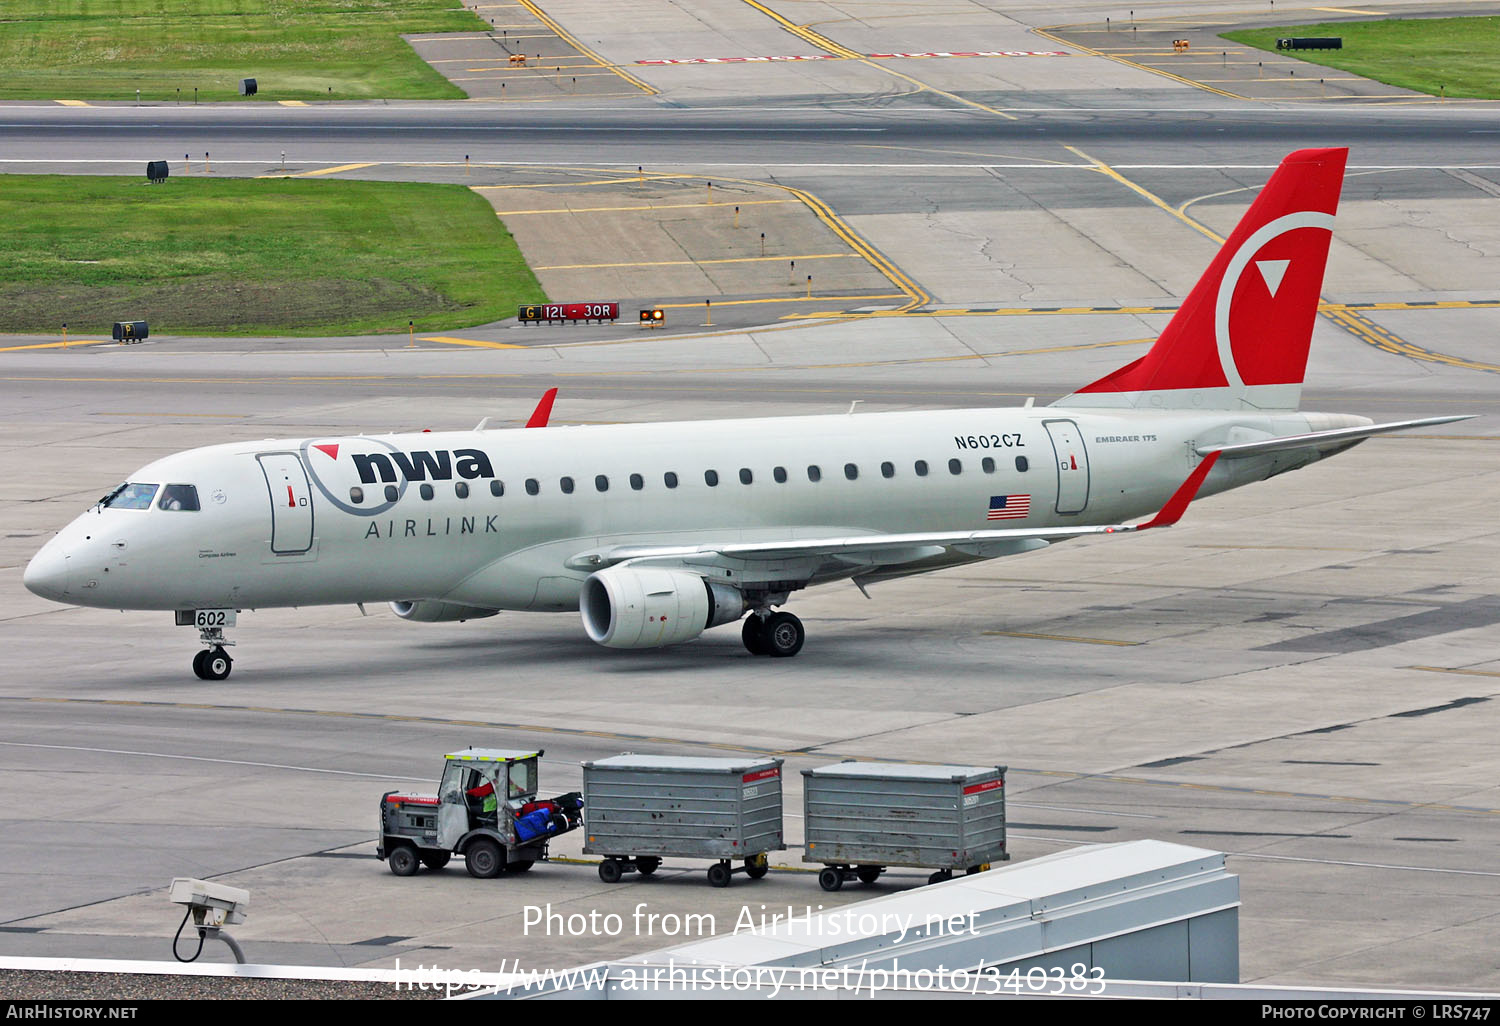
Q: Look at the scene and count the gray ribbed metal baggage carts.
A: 2